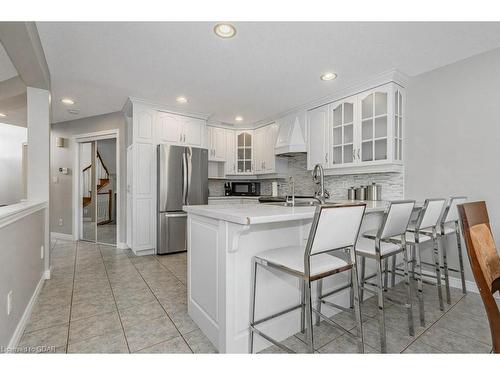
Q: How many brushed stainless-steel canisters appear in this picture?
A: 3